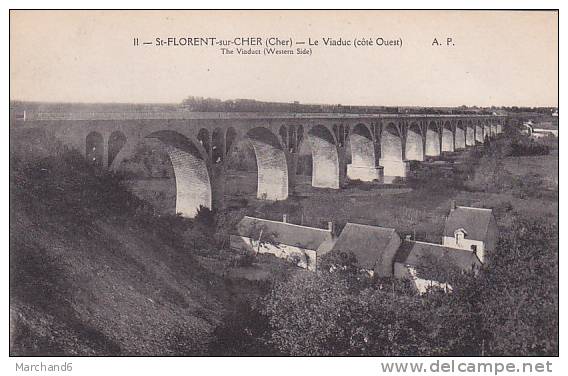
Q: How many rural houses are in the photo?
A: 4